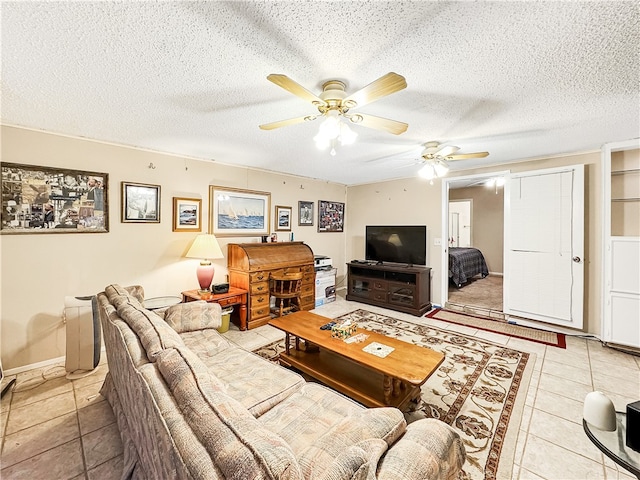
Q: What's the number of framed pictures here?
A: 7